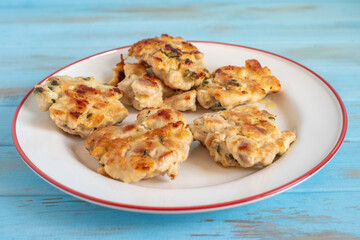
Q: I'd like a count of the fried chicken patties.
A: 6